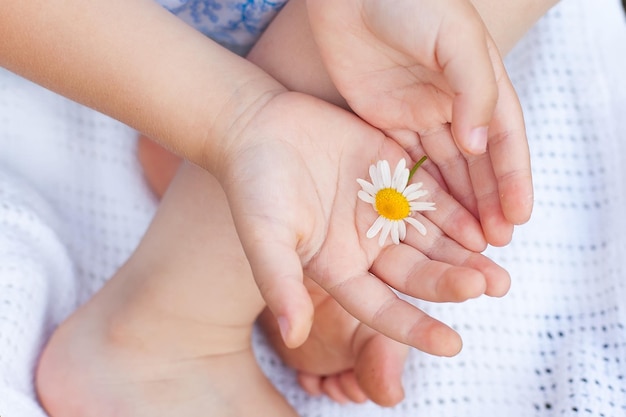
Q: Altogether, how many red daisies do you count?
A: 0